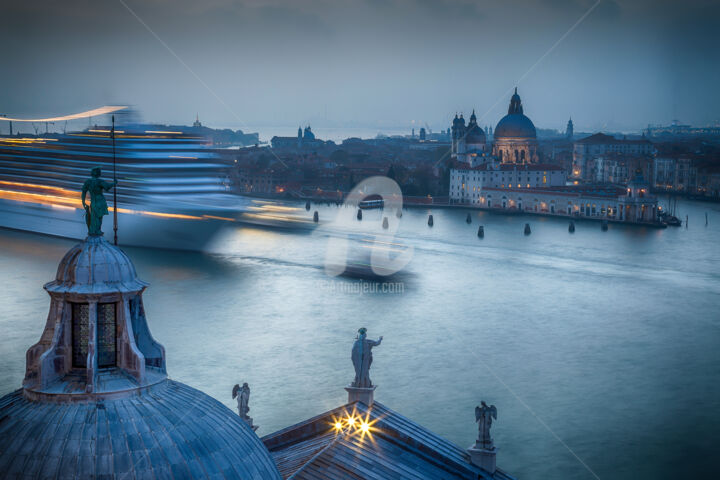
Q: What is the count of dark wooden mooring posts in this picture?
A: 11